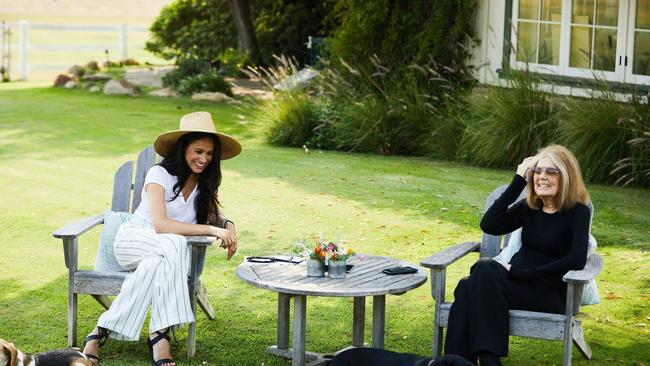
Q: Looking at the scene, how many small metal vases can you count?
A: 2